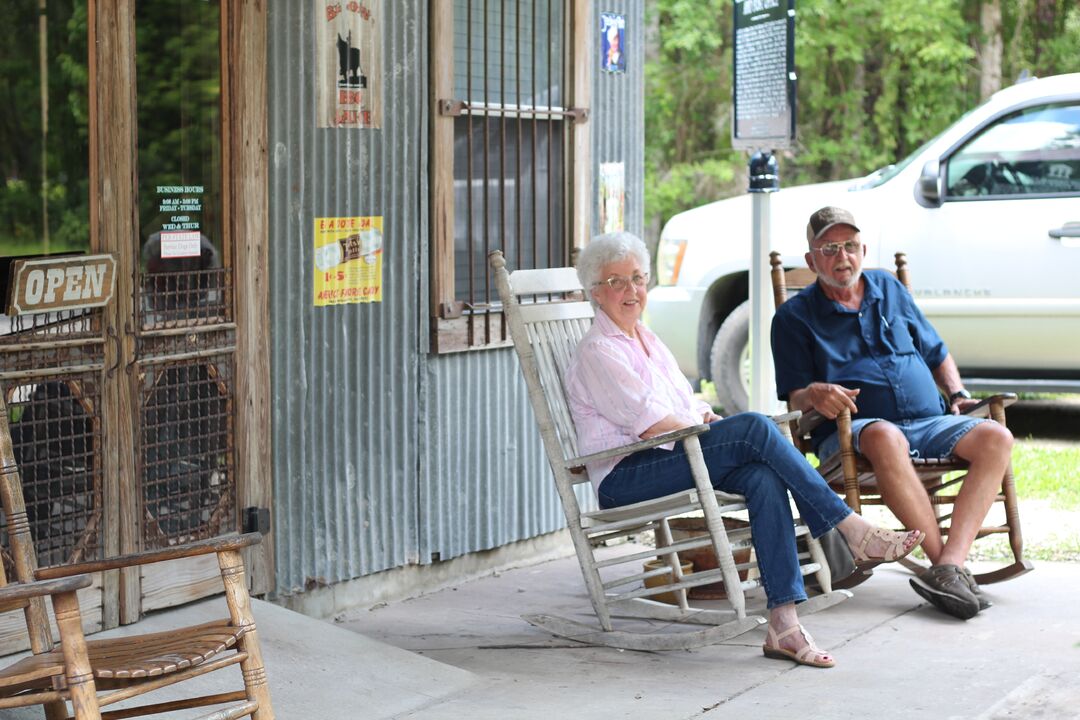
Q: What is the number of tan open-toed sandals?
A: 2